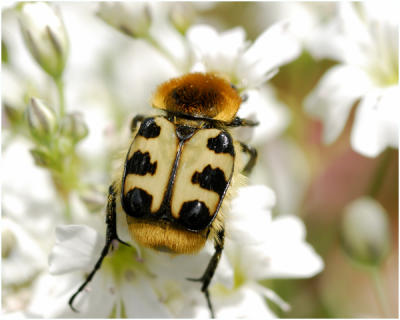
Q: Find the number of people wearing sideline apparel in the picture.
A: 0